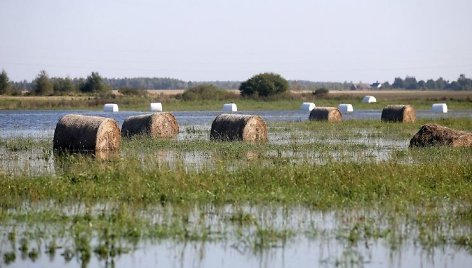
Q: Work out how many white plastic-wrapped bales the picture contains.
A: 7